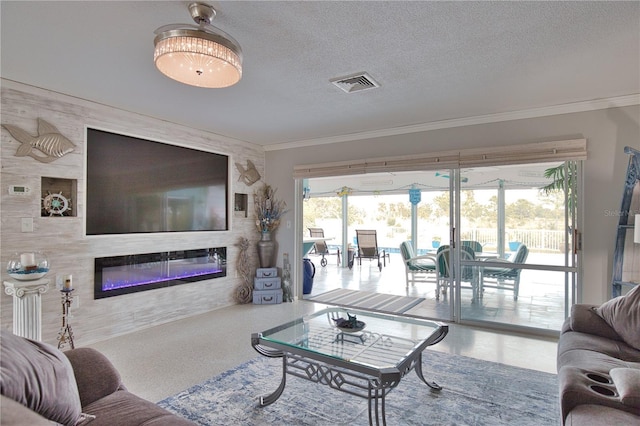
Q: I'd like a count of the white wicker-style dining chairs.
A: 4